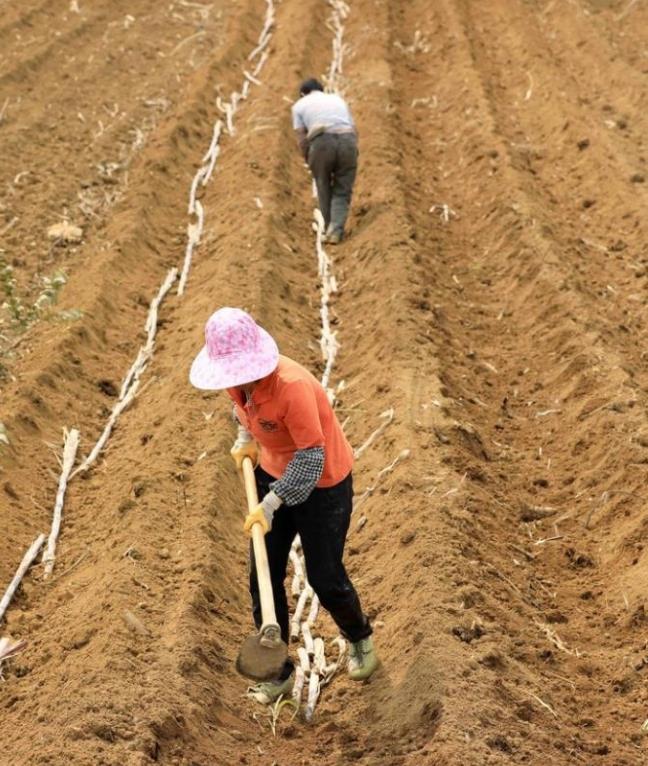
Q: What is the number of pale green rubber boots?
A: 2